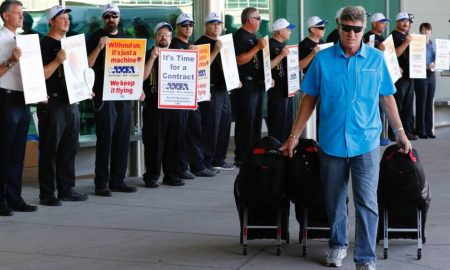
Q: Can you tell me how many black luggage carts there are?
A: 3